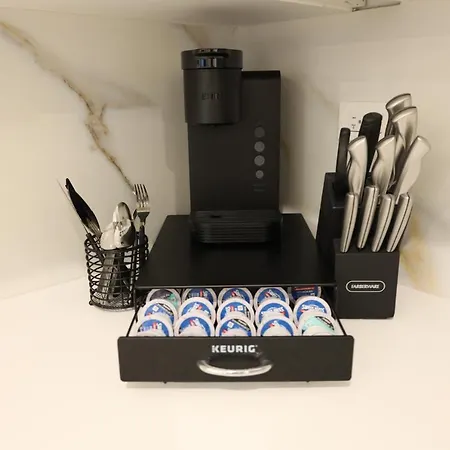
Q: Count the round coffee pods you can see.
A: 15